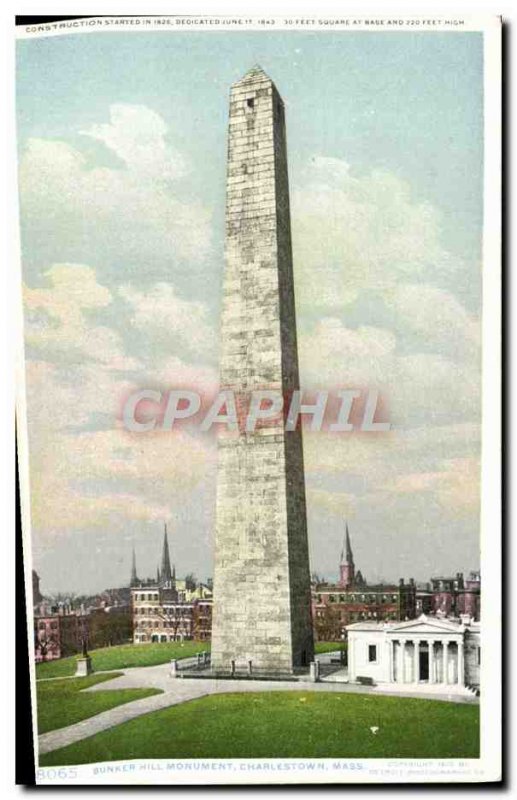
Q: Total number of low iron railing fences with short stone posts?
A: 1